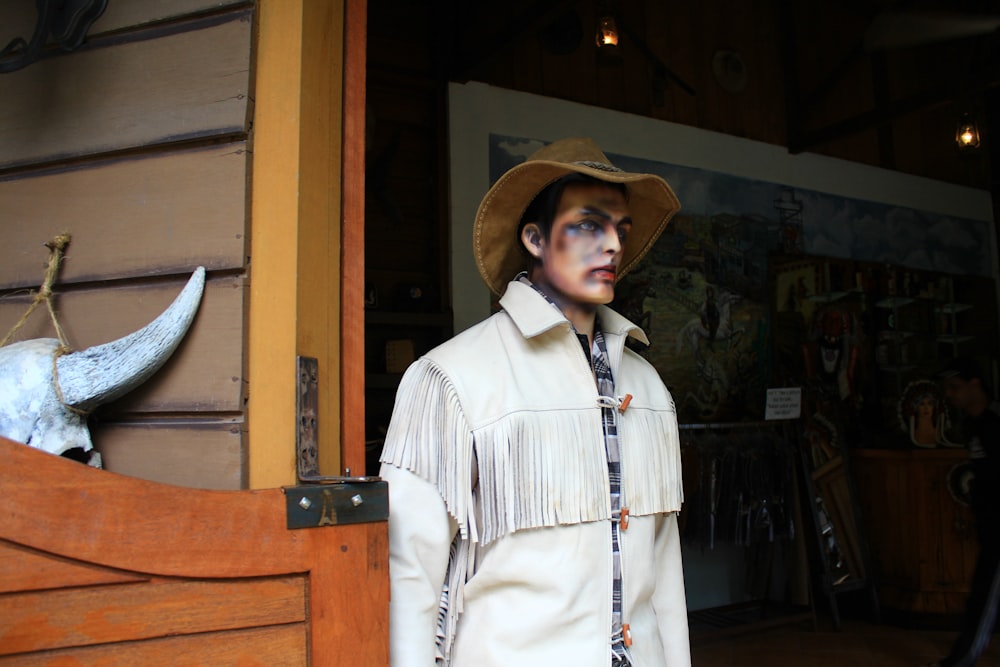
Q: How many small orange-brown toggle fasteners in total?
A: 3